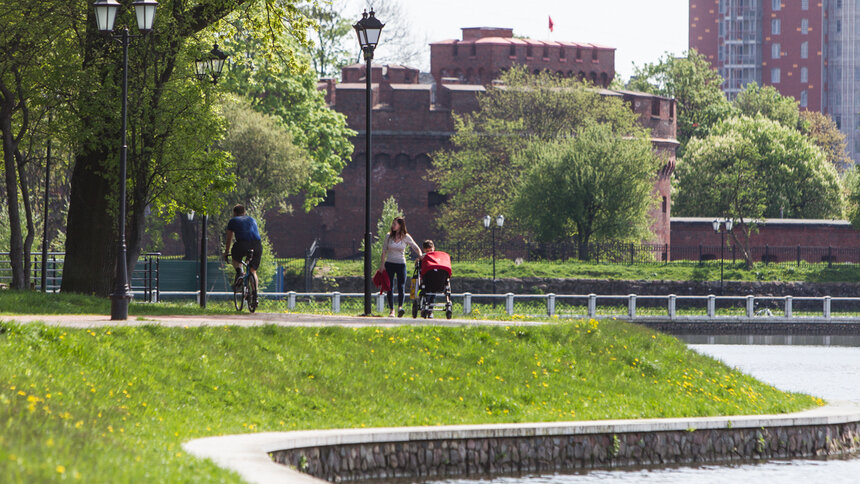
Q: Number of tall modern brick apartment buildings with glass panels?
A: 1